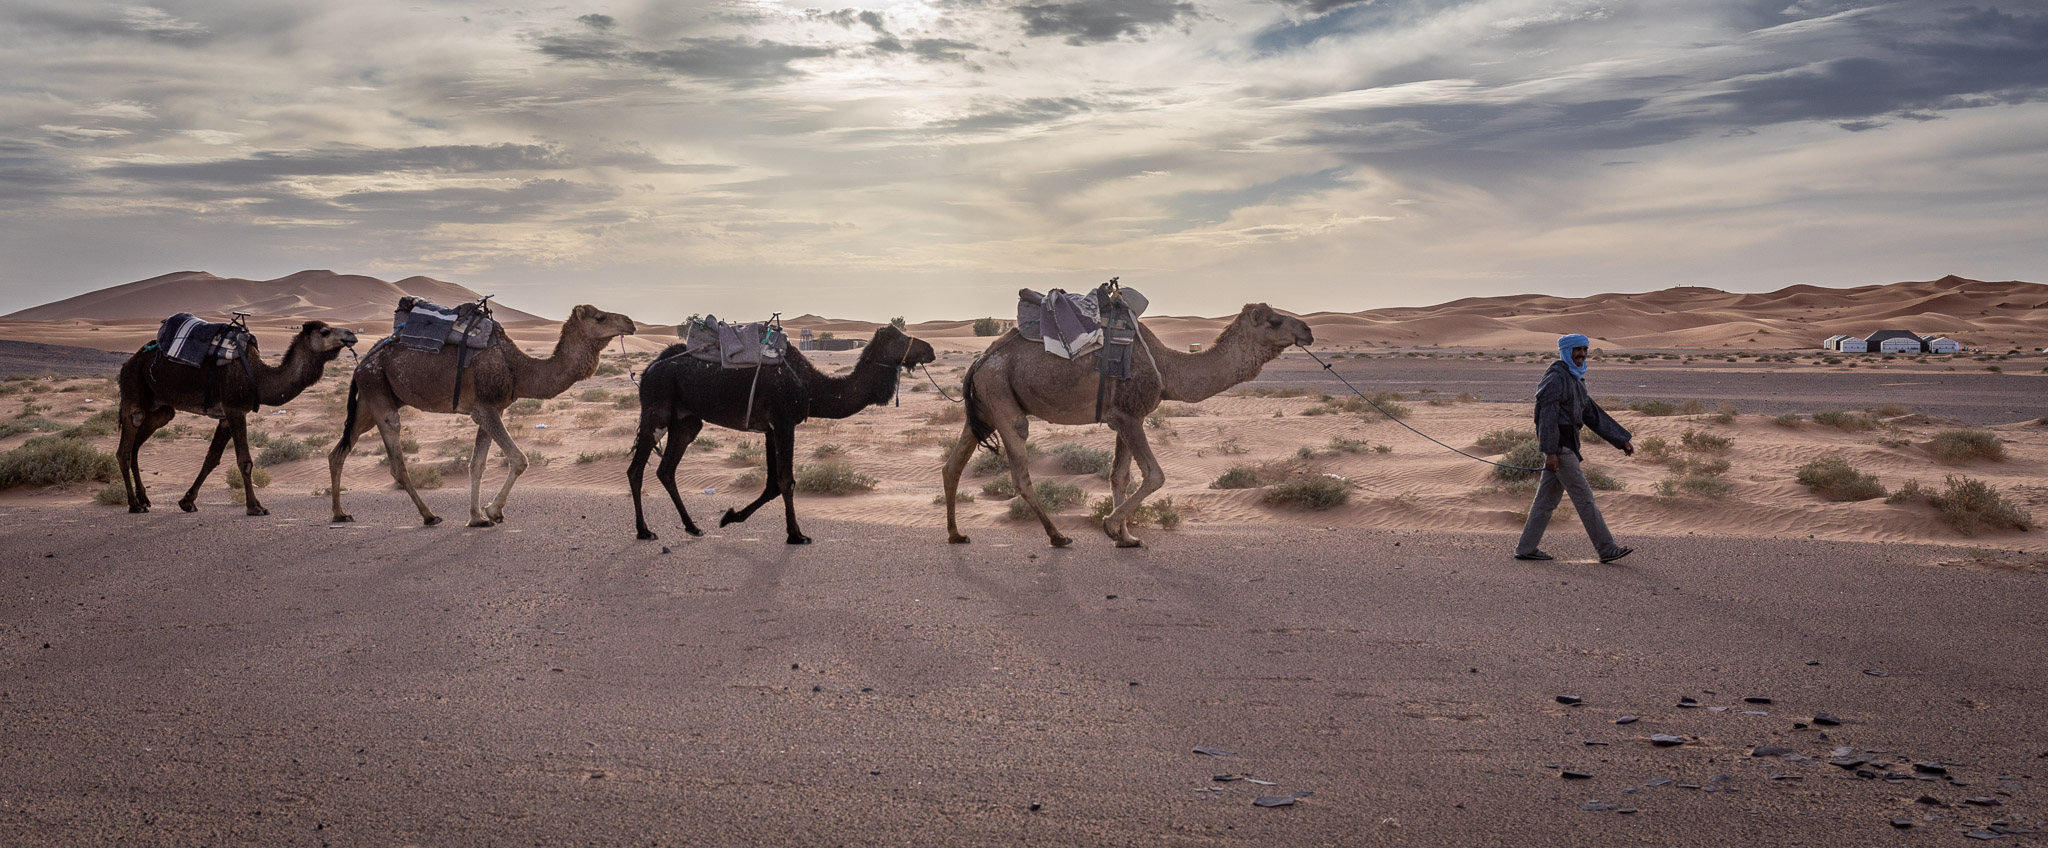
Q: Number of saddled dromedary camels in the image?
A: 4